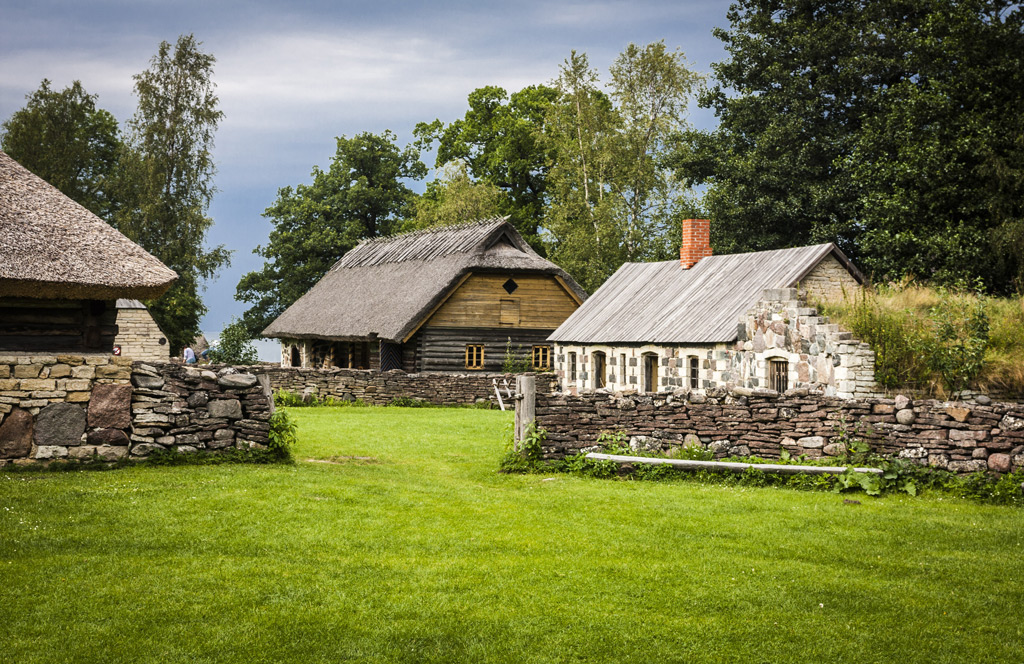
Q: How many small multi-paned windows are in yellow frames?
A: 2